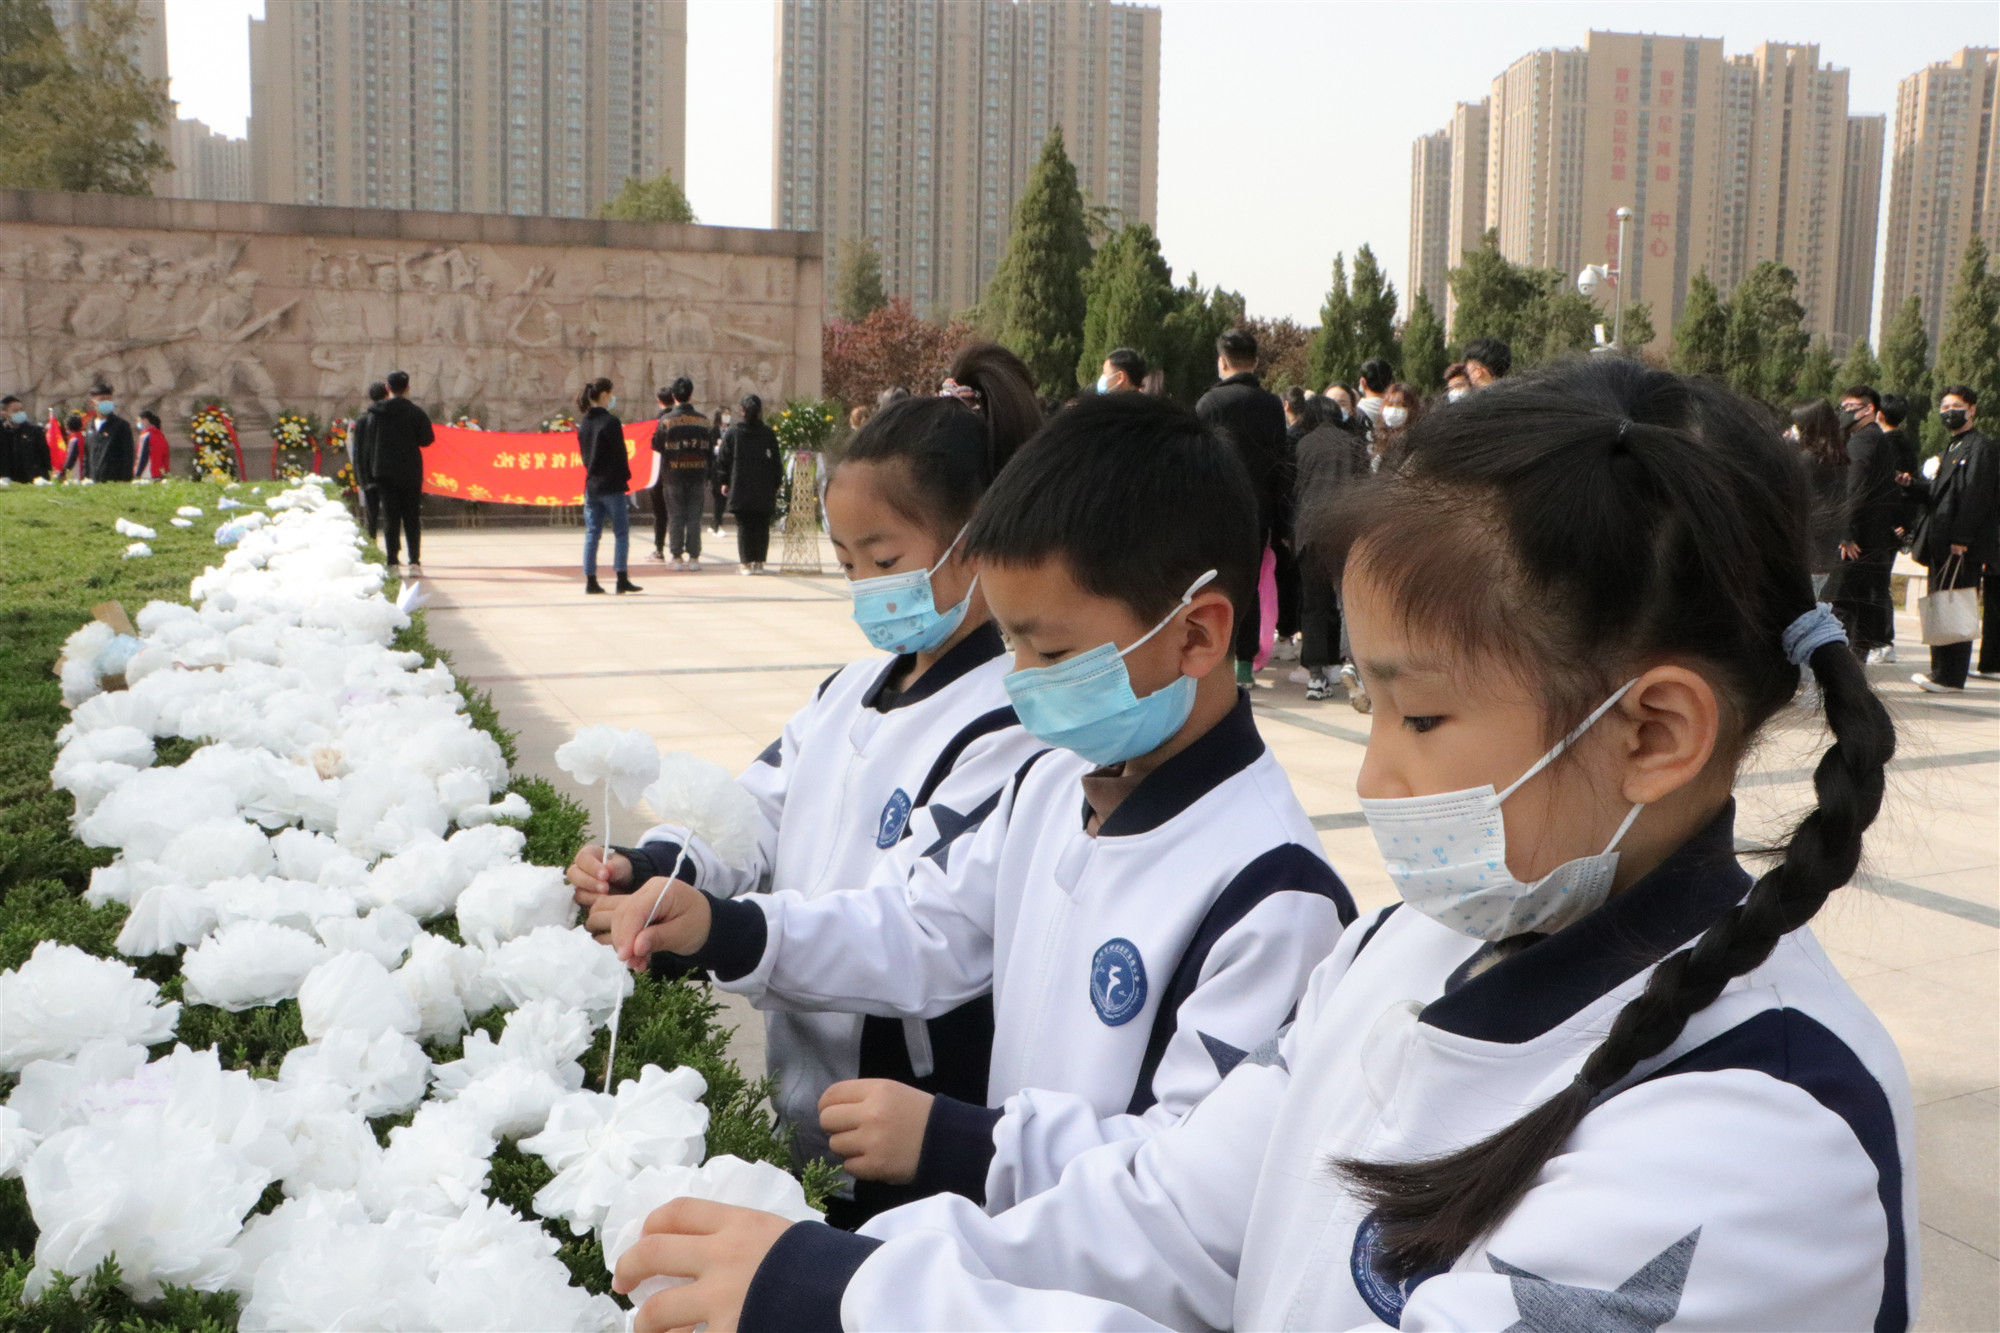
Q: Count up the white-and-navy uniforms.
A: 3